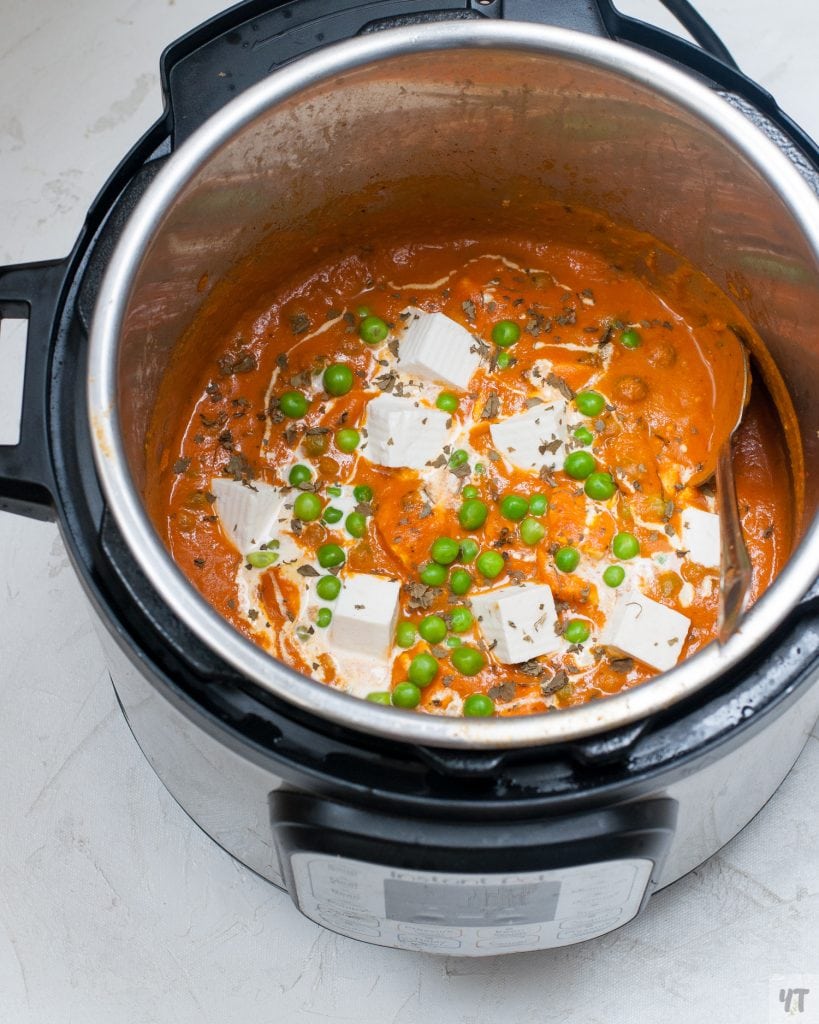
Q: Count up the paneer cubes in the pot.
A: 8